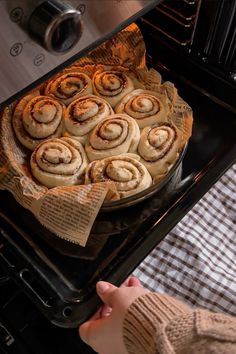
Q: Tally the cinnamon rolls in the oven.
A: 9